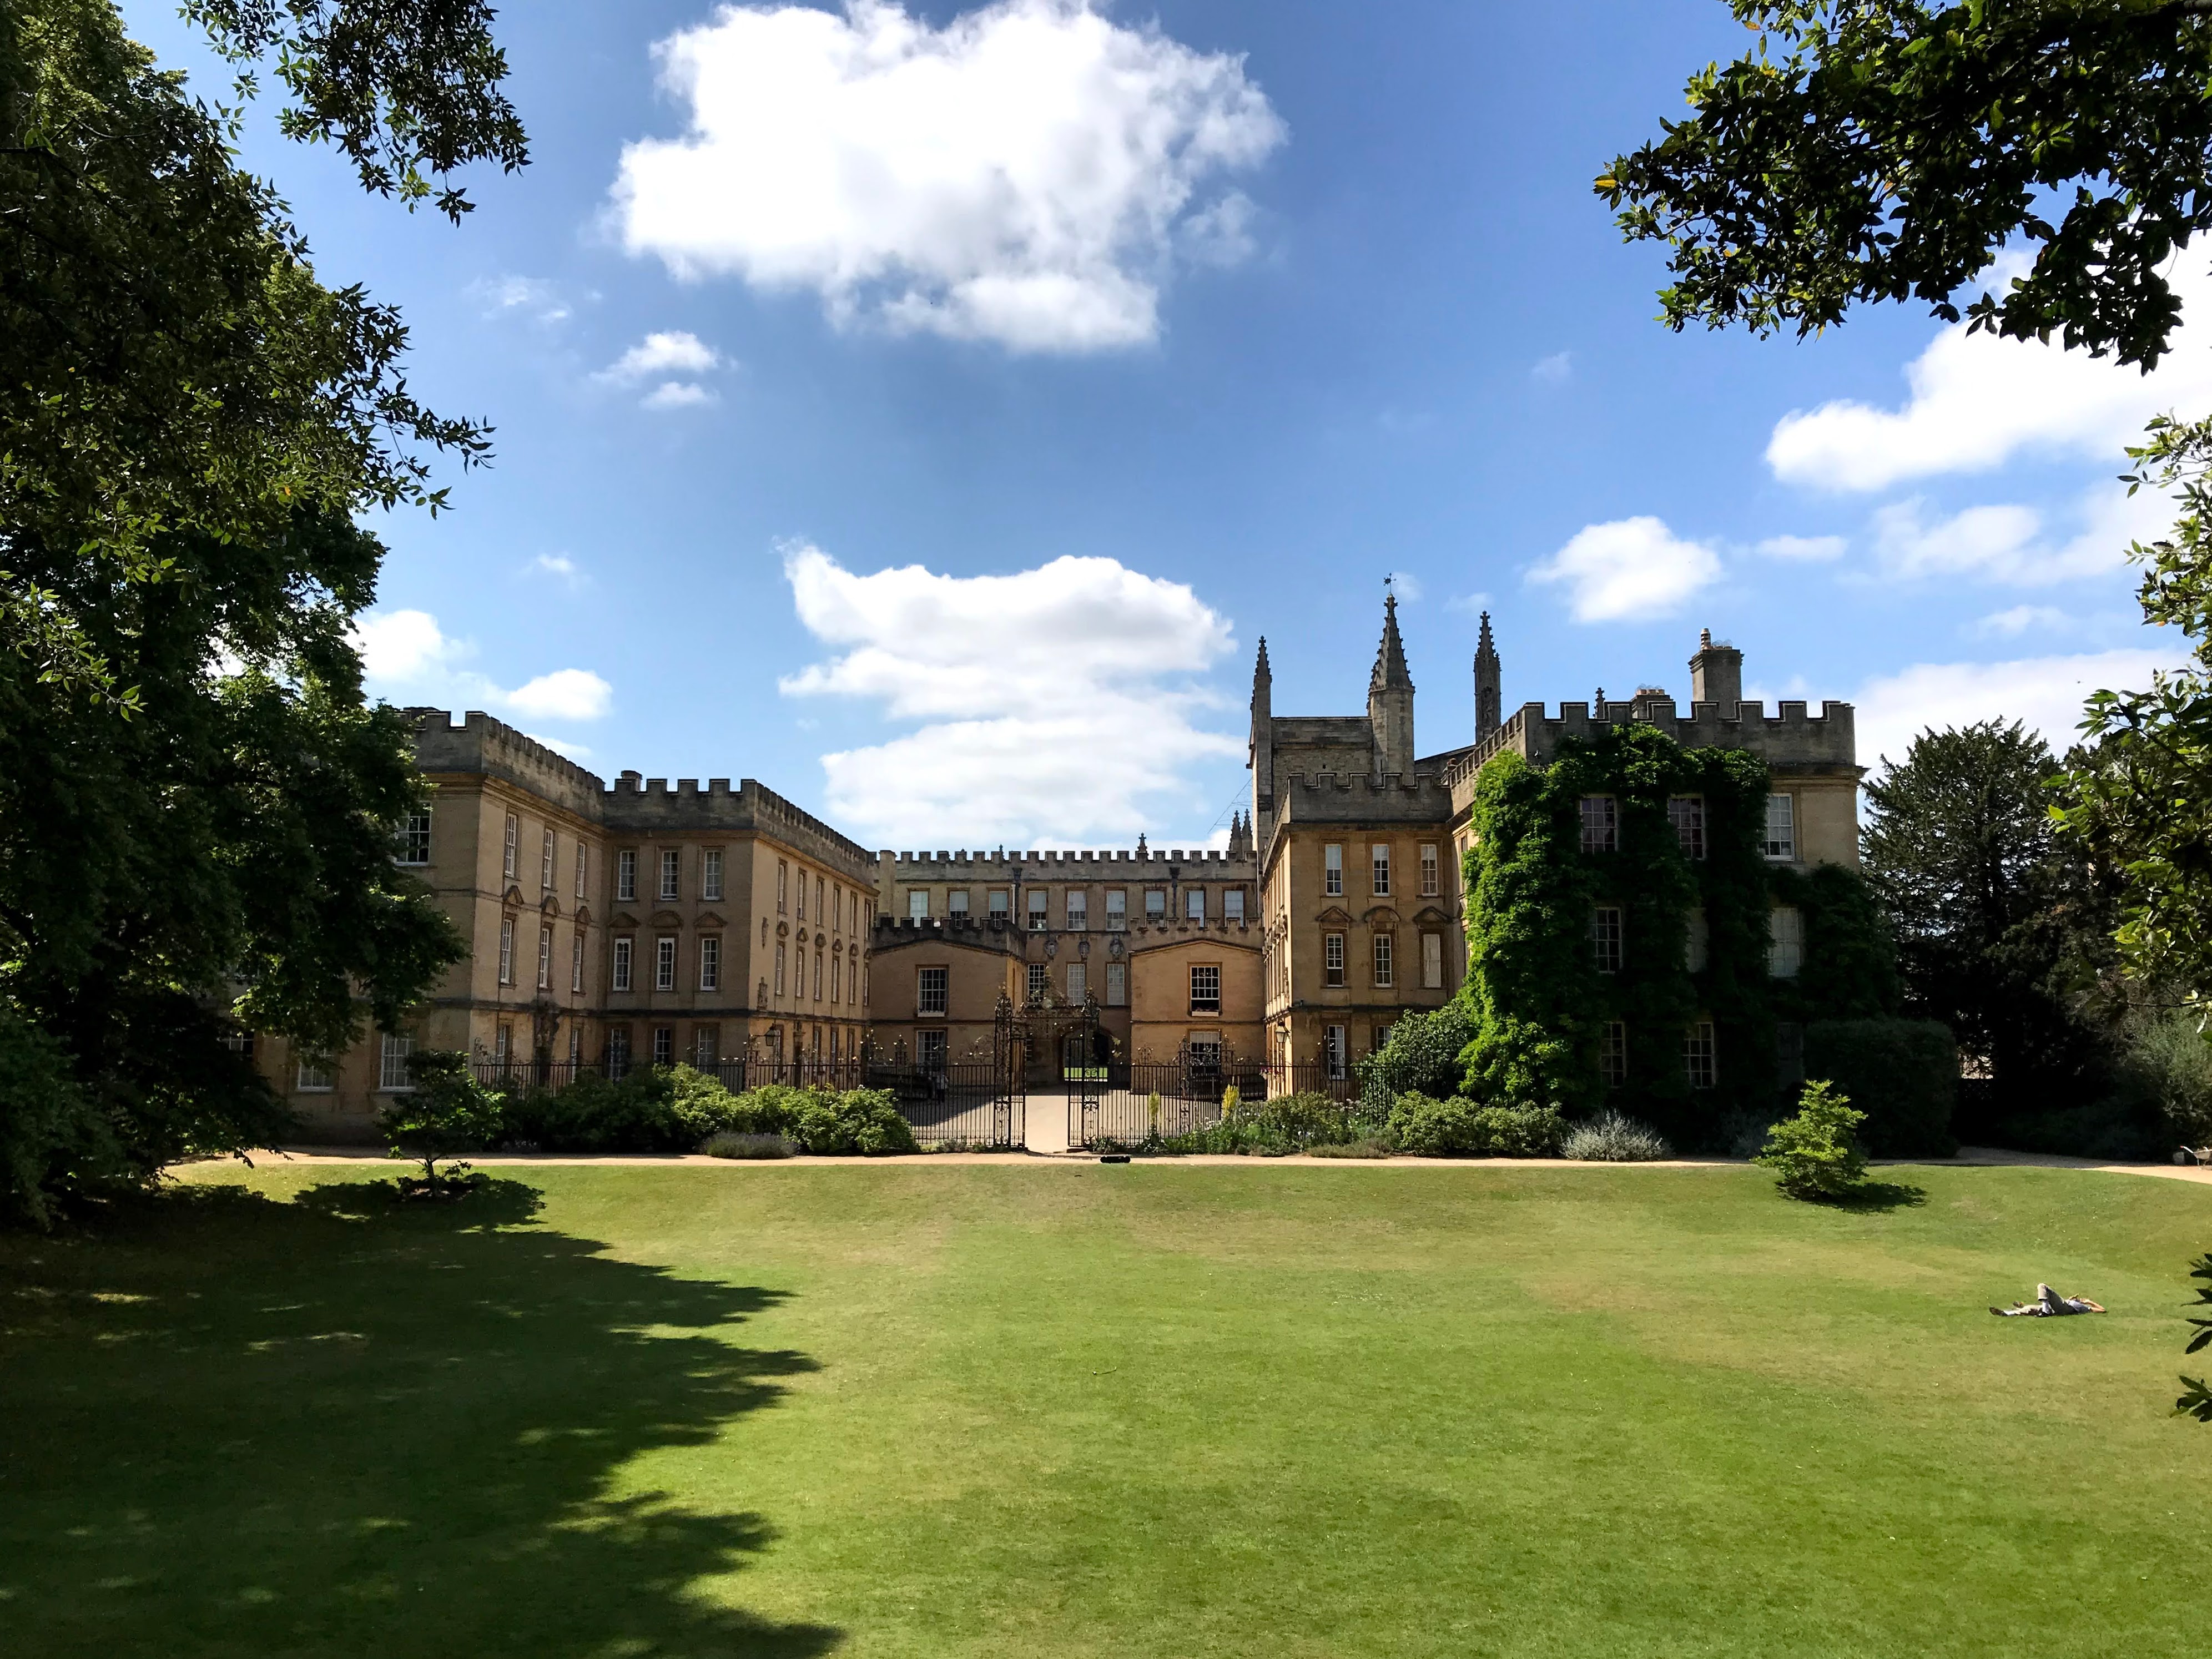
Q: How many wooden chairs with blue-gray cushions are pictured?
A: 0